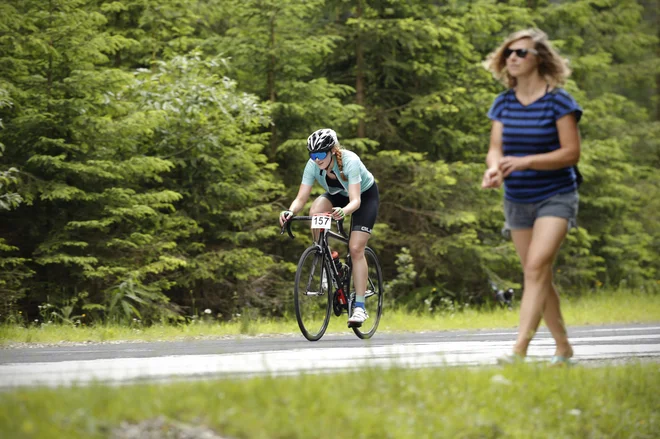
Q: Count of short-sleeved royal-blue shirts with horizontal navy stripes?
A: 1